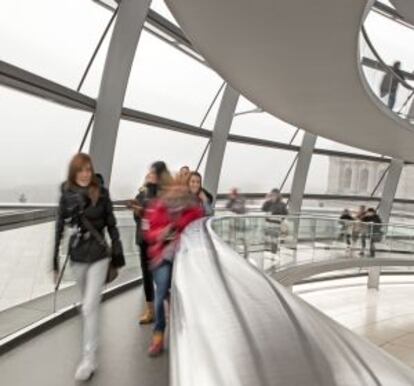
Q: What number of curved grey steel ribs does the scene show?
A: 4